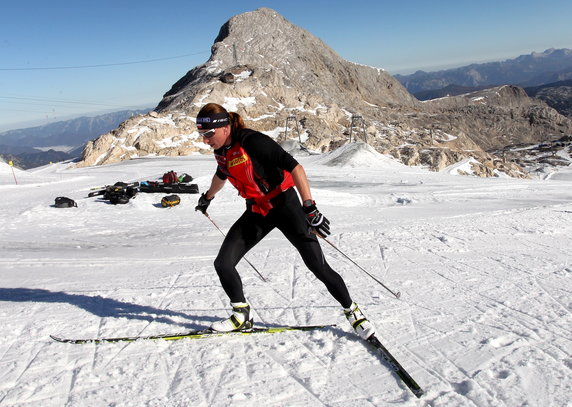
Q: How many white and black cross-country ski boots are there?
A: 2